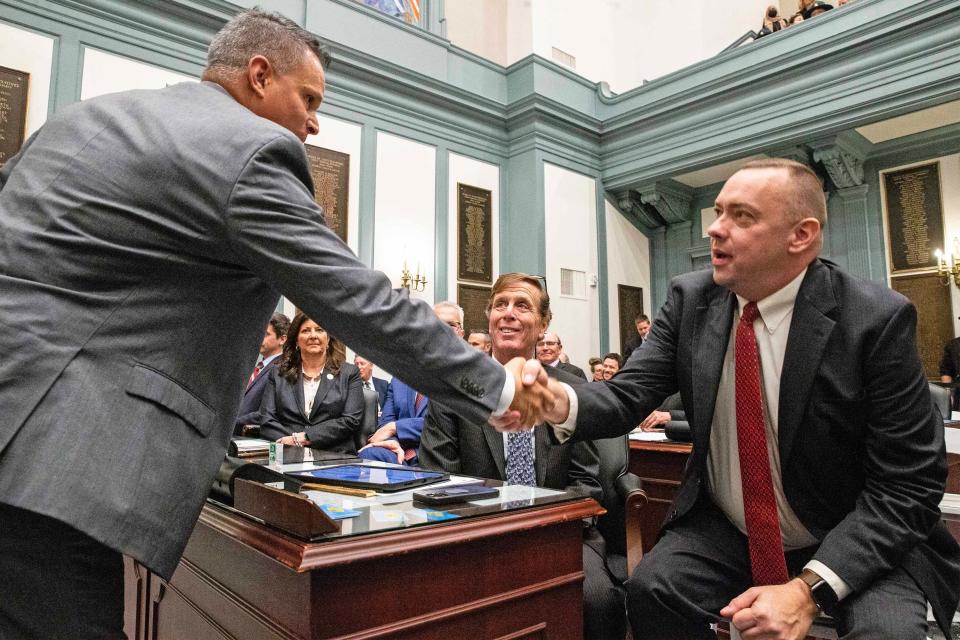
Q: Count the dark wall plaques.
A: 7